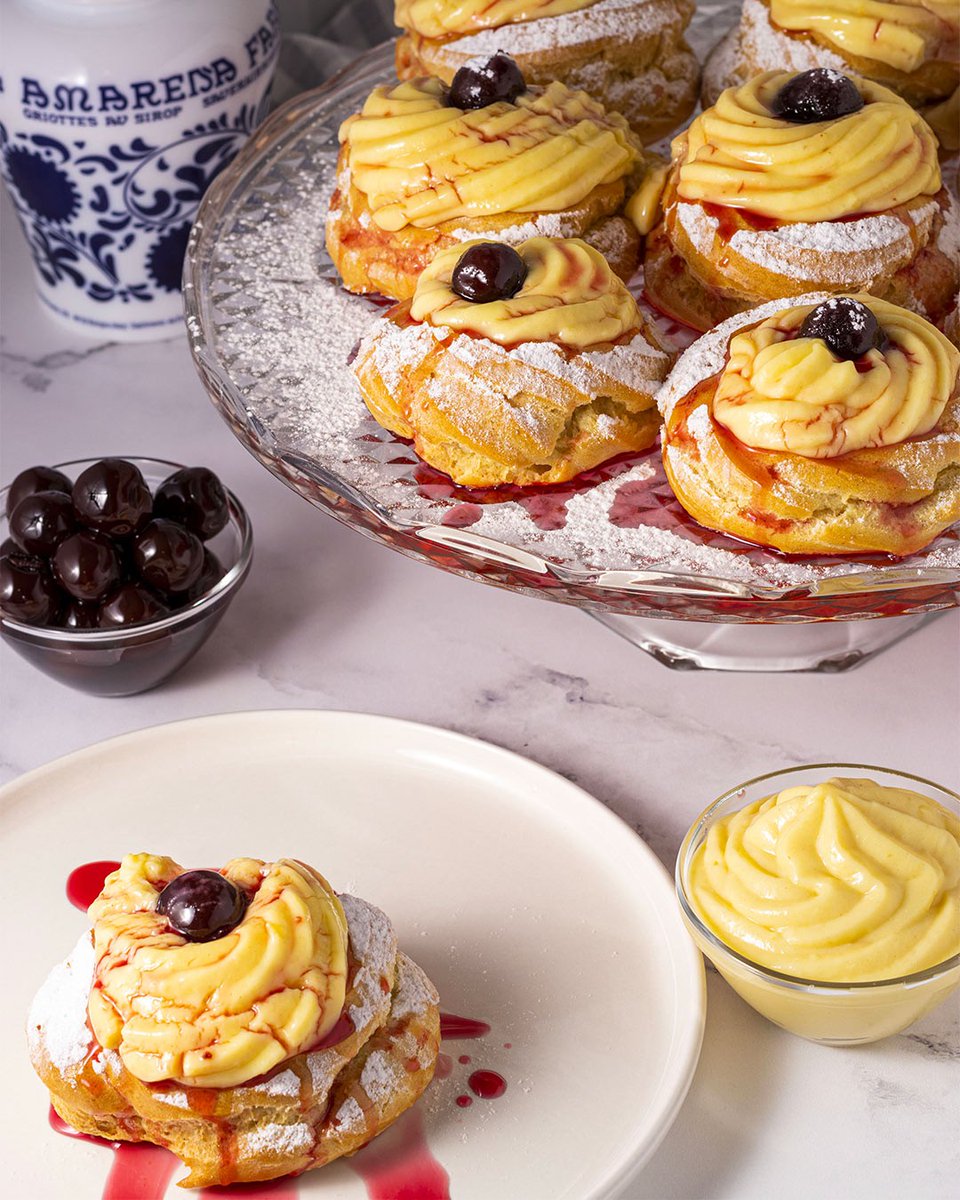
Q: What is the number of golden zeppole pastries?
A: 7